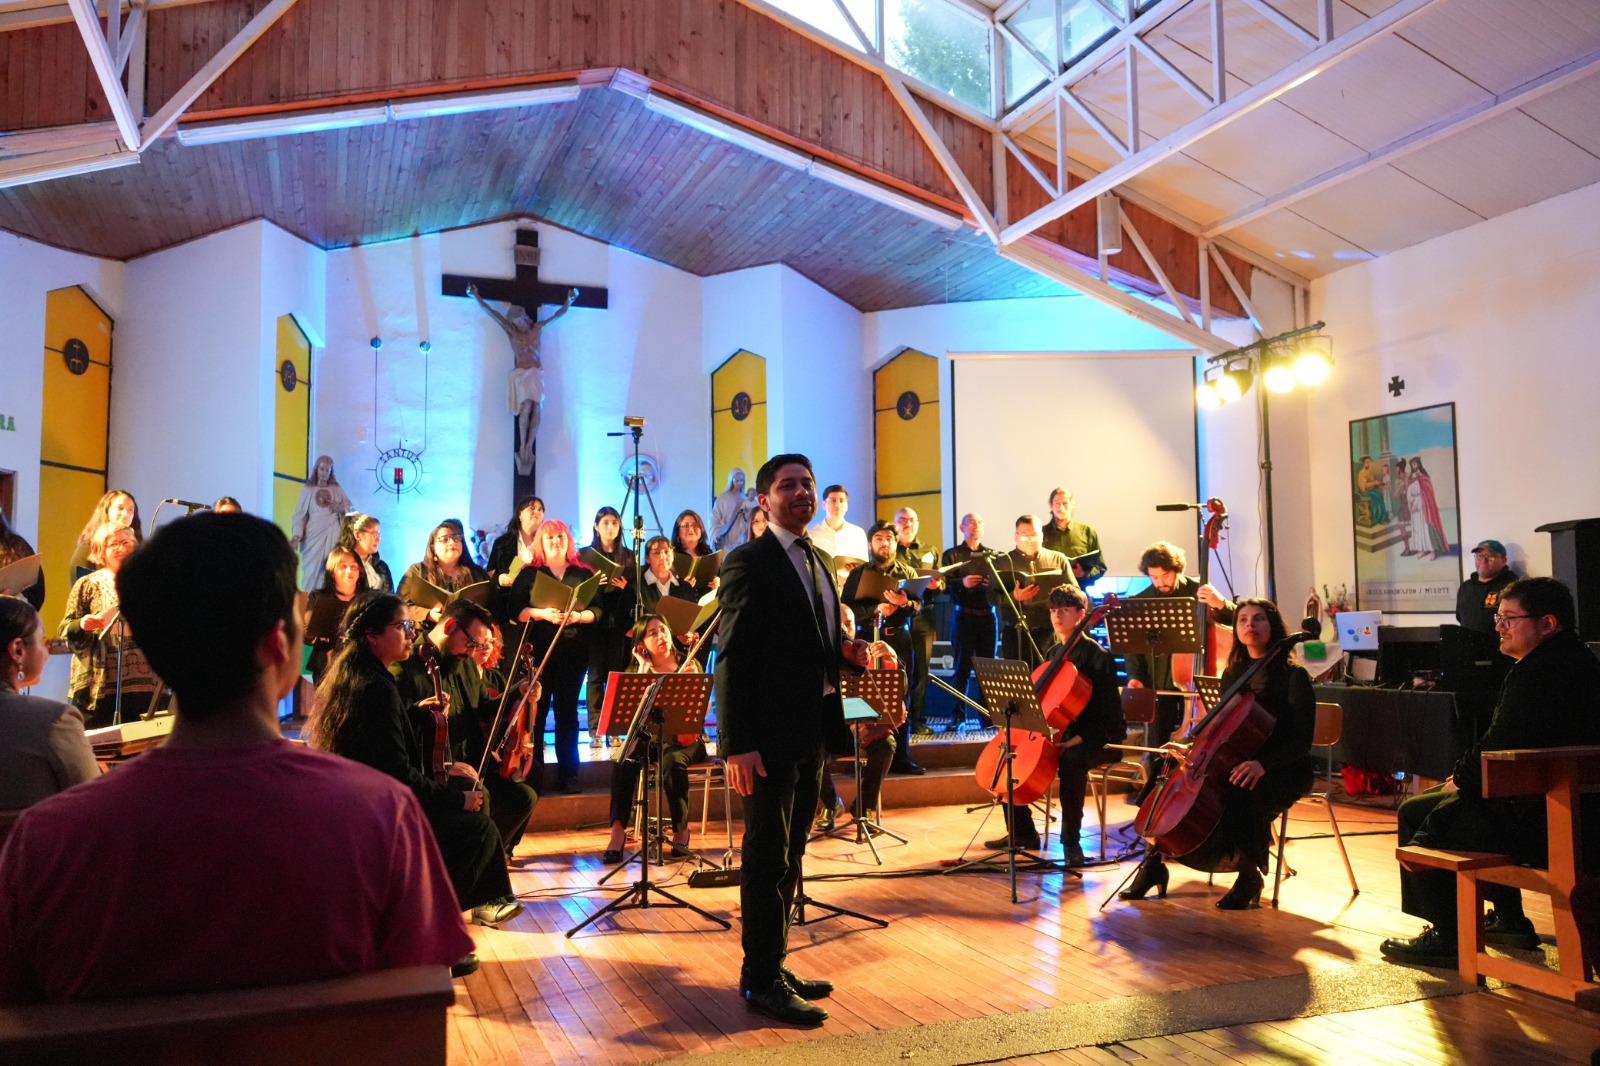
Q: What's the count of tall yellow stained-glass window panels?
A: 4